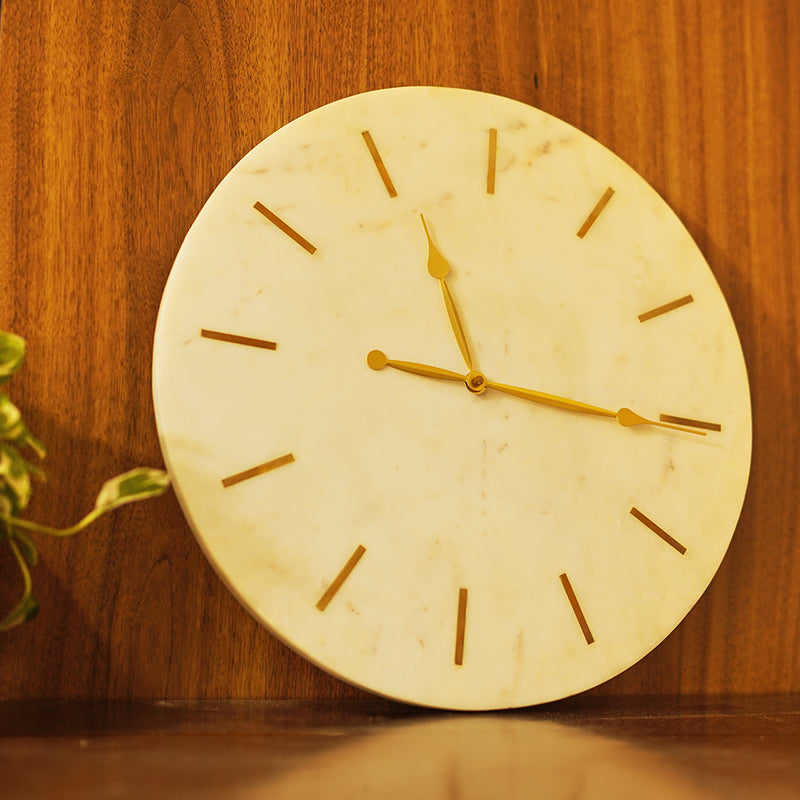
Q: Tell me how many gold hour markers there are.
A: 12